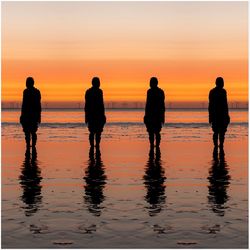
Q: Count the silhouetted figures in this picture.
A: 4